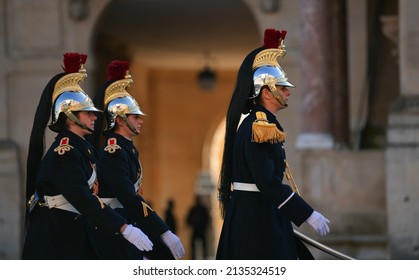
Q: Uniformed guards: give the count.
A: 3